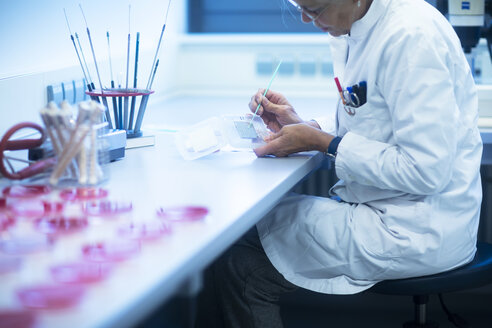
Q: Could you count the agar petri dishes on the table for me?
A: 15